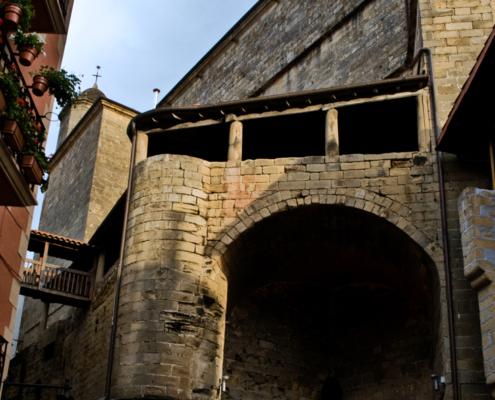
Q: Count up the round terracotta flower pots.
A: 3